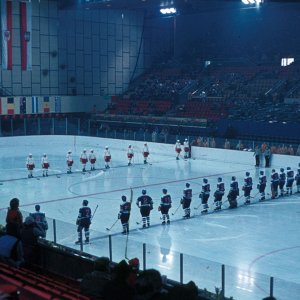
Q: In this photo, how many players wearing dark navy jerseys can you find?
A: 15